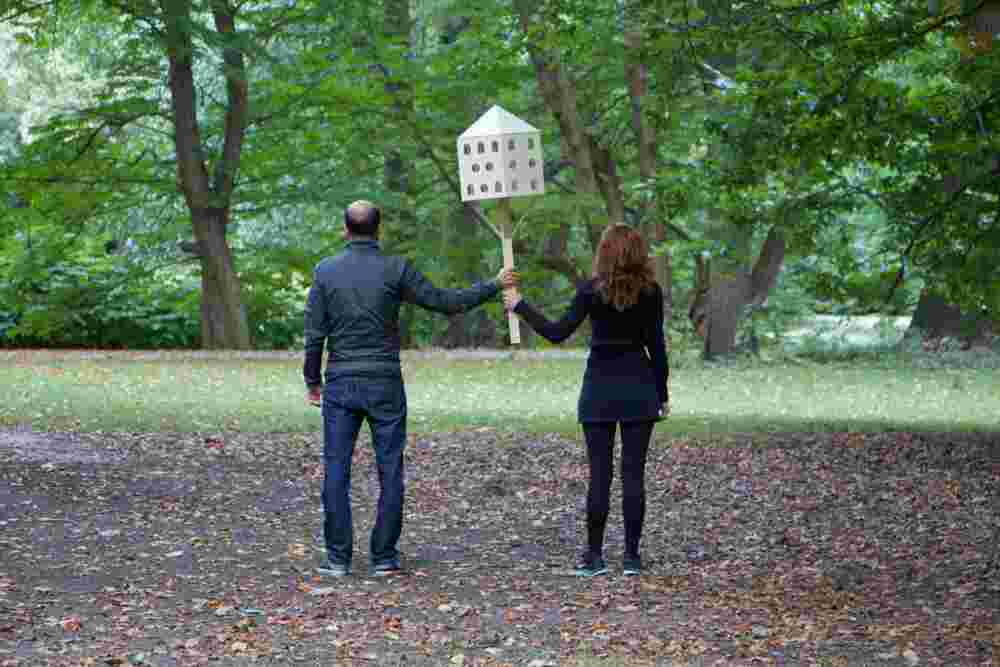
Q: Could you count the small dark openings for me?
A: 14